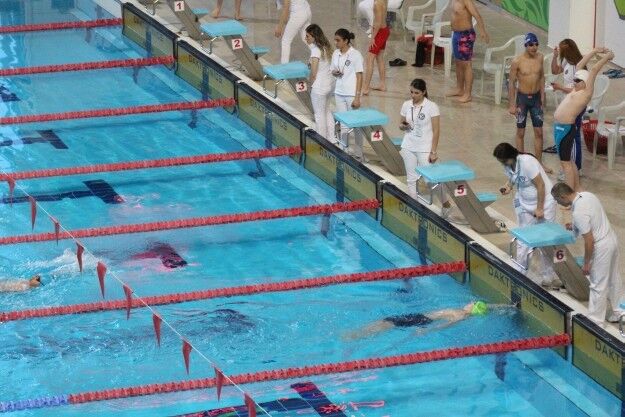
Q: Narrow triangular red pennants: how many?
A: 10